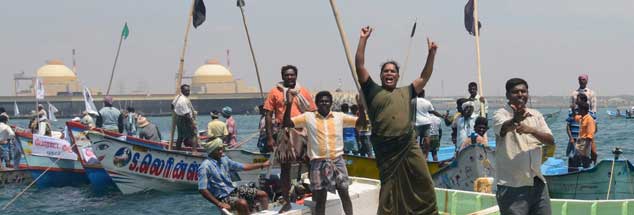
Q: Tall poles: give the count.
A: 6